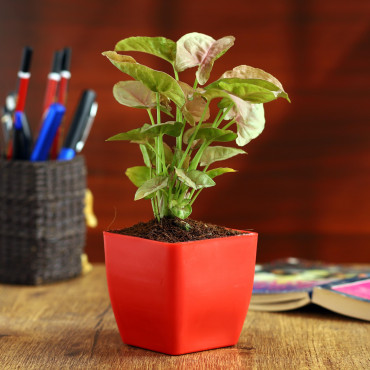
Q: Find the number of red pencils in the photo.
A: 3